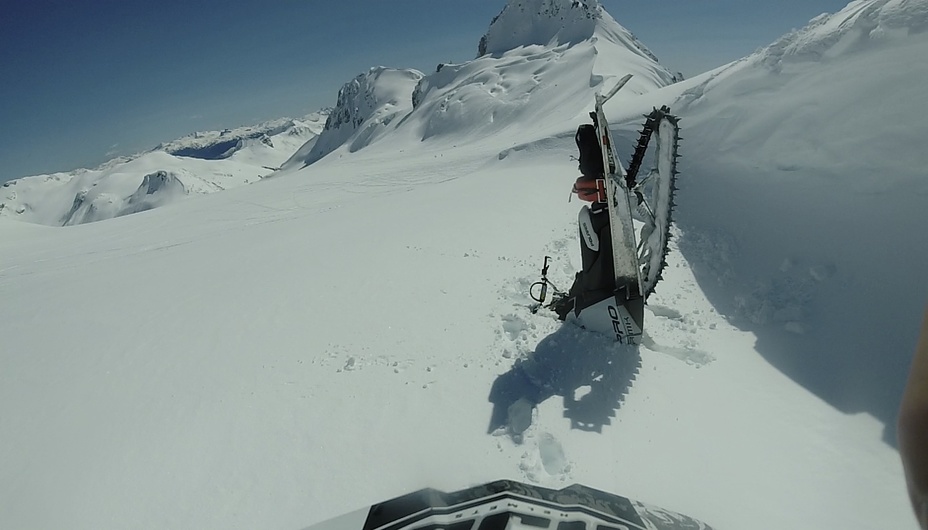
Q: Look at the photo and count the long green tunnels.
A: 0